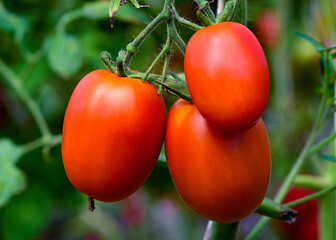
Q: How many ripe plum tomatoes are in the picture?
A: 3